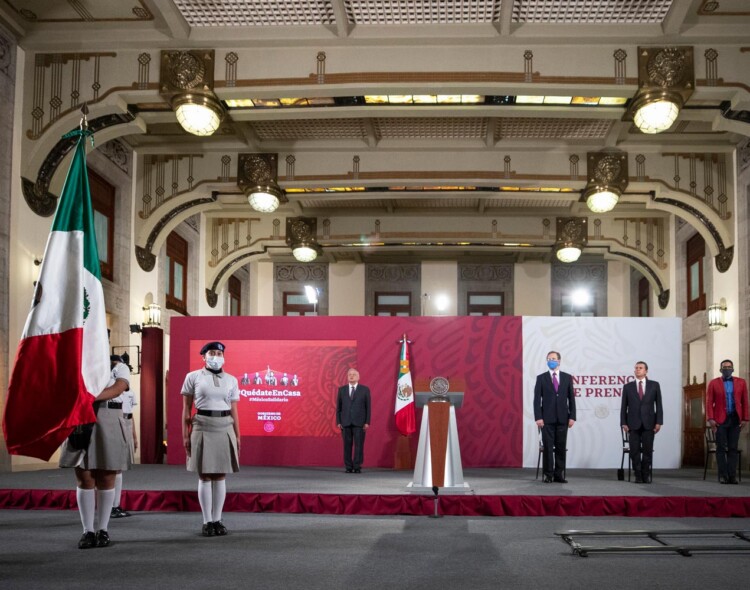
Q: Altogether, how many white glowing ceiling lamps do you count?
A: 6